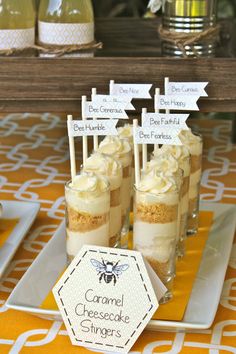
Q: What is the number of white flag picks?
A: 8